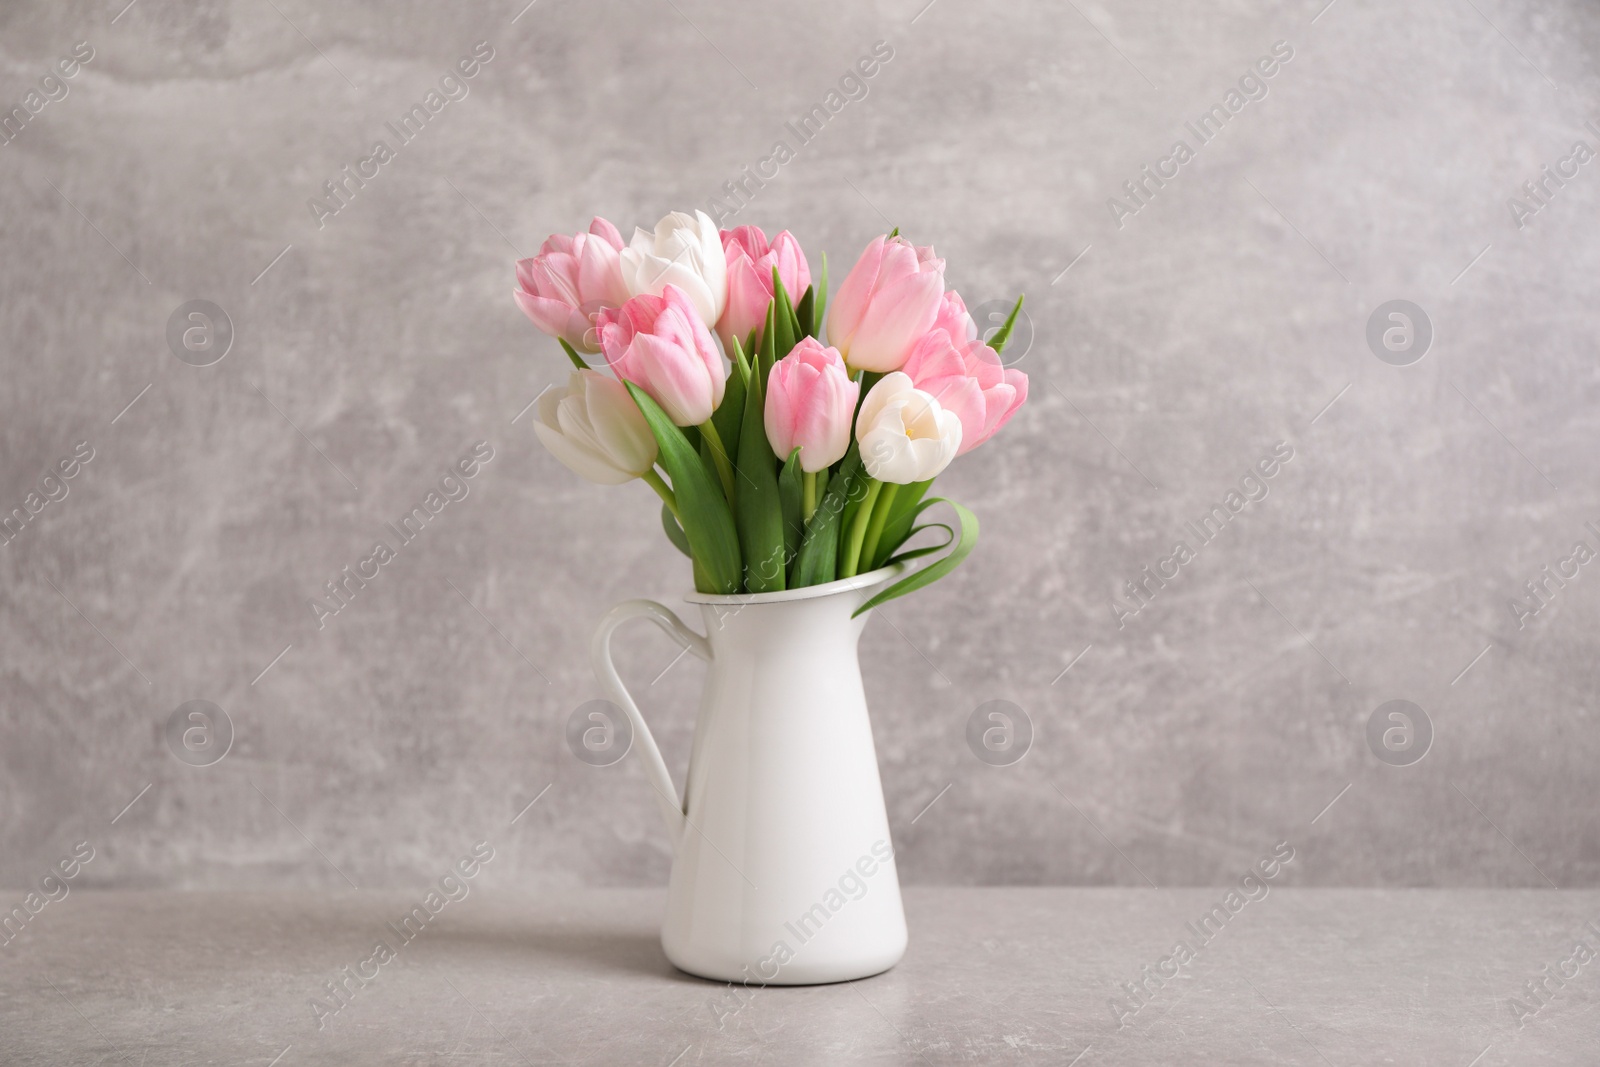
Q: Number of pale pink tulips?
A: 7